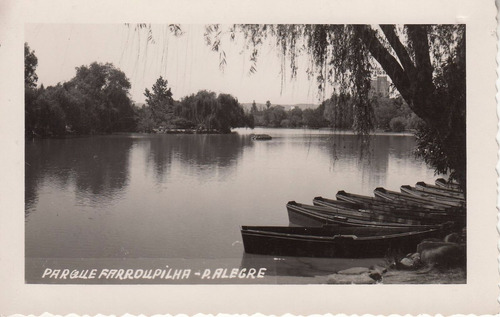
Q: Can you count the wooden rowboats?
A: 8